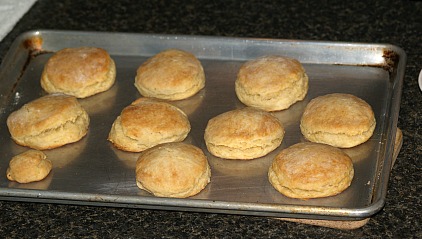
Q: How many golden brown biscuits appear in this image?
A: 10